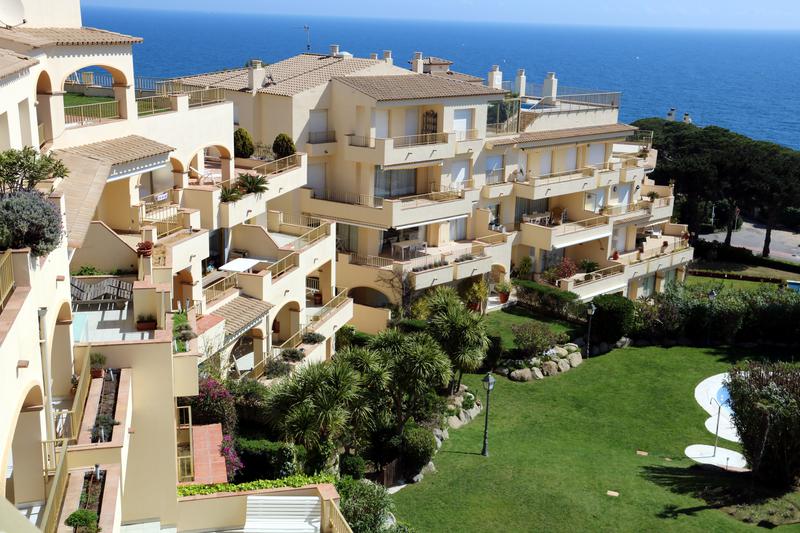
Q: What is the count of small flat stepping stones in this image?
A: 3